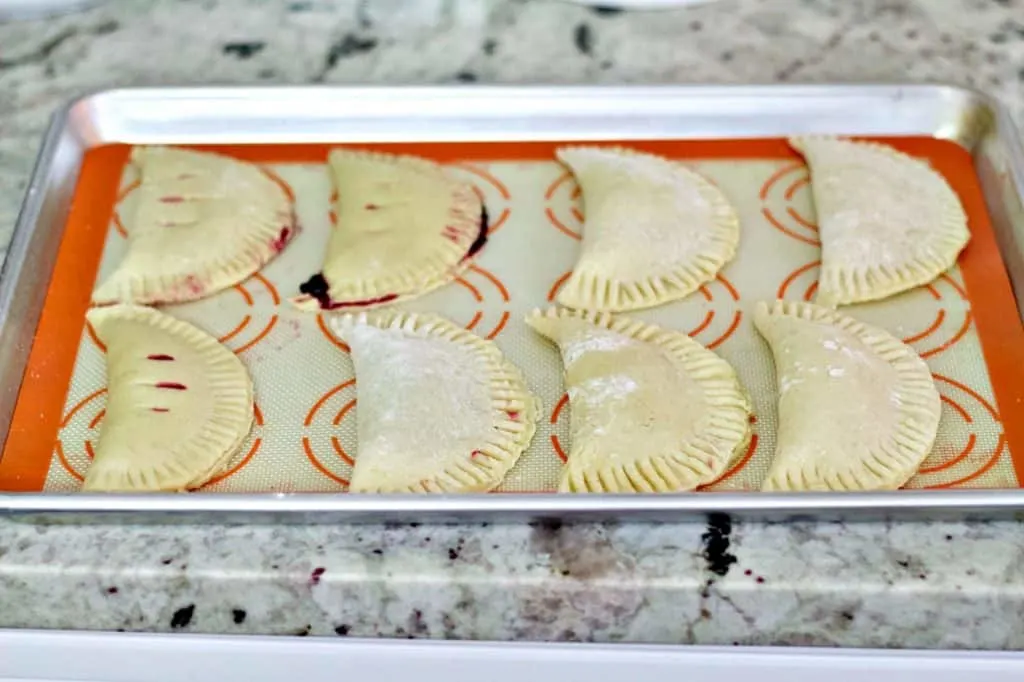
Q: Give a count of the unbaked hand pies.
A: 8